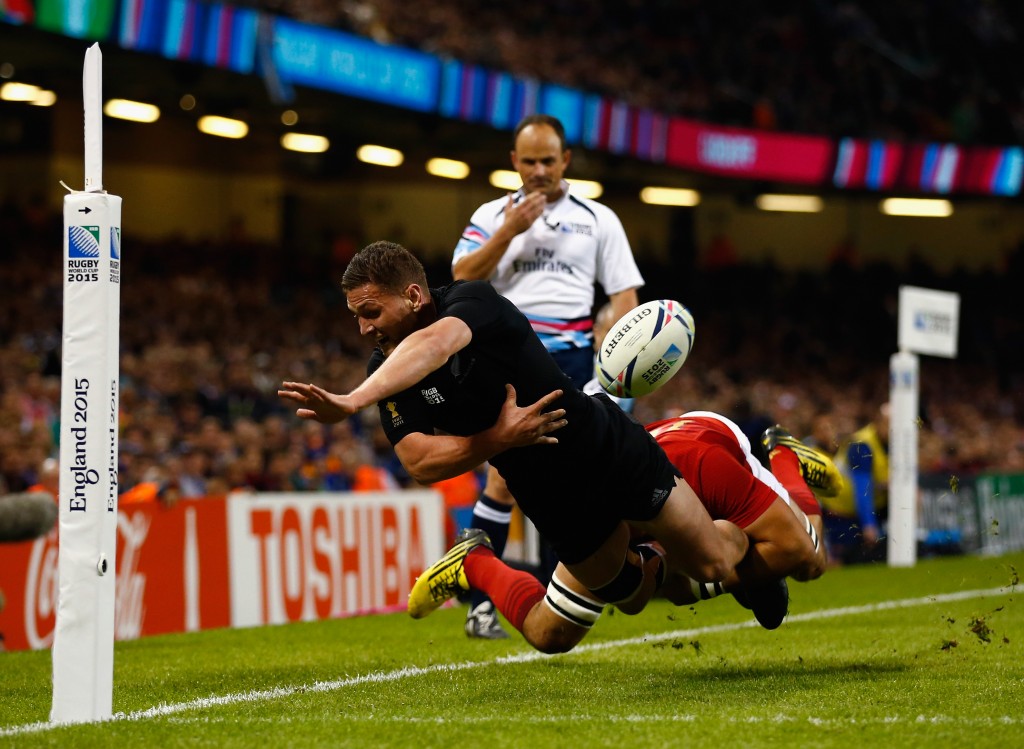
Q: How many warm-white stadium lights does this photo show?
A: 11